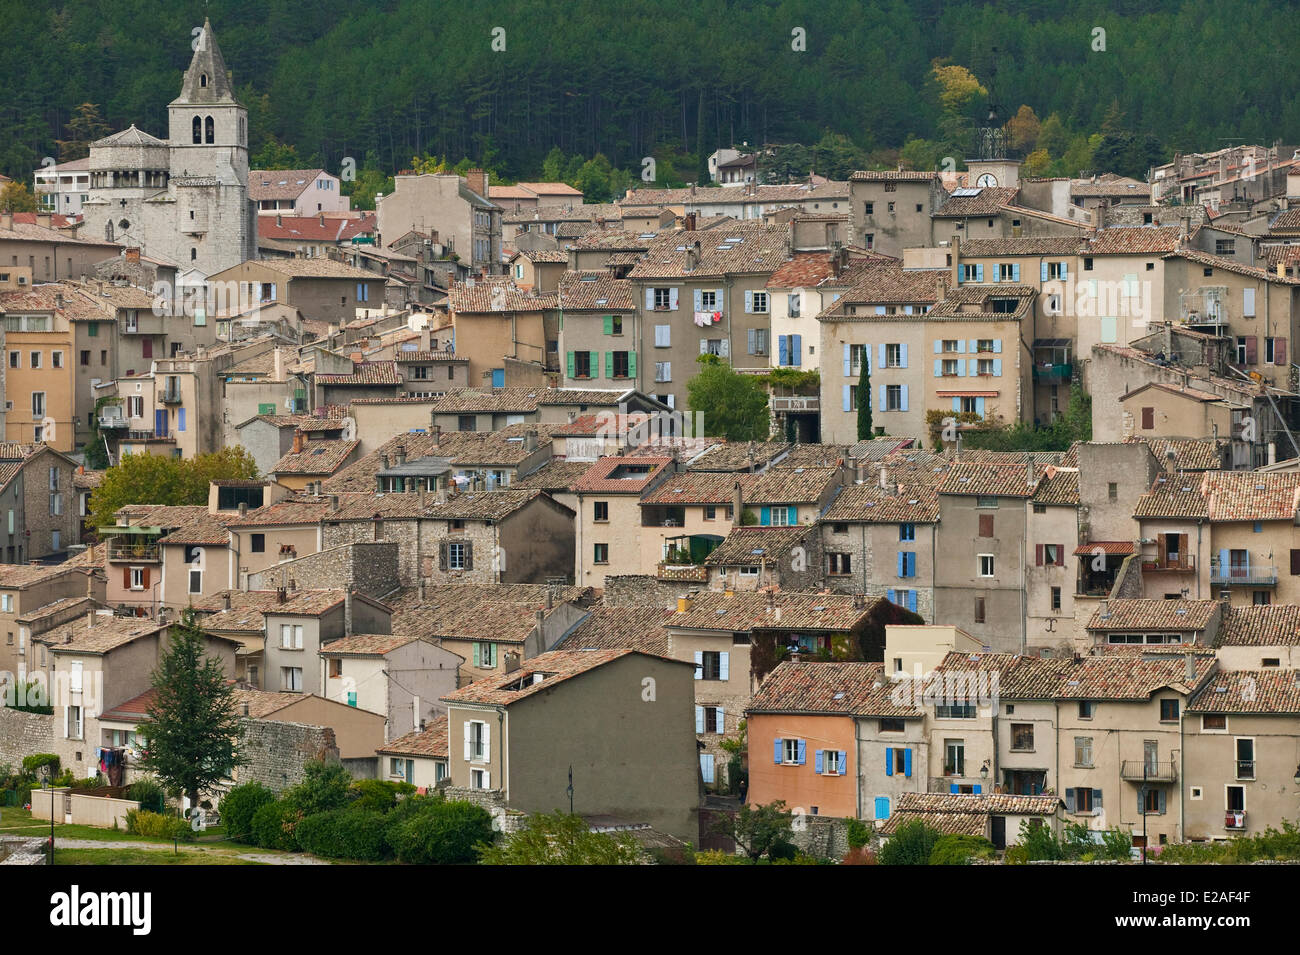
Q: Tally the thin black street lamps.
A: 3